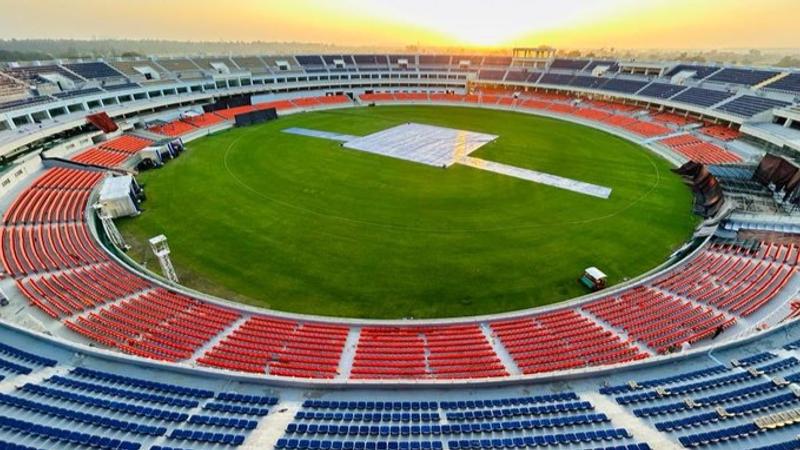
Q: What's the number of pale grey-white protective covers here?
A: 3